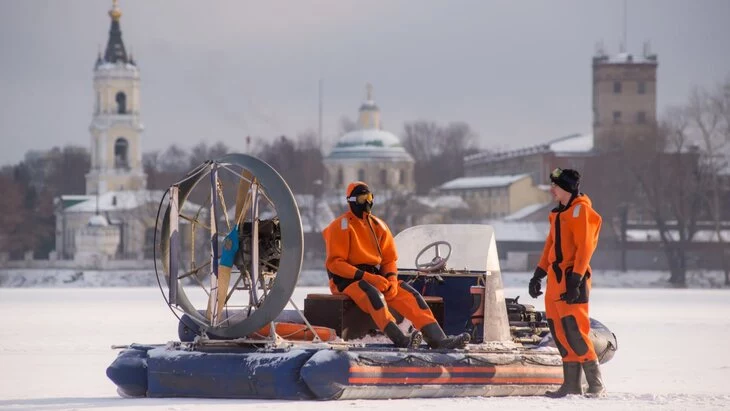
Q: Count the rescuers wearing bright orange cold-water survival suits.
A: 2